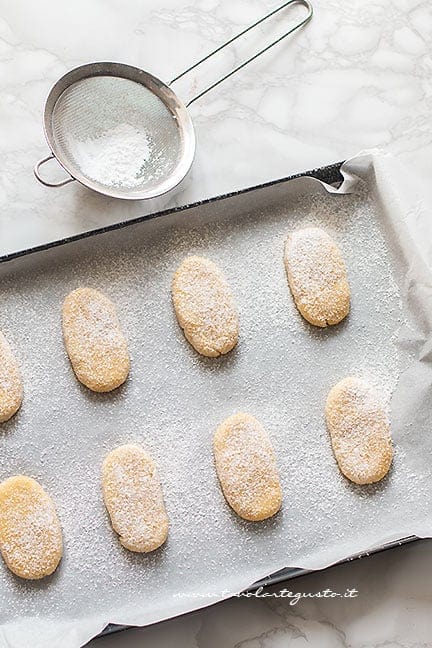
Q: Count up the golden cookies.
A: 8